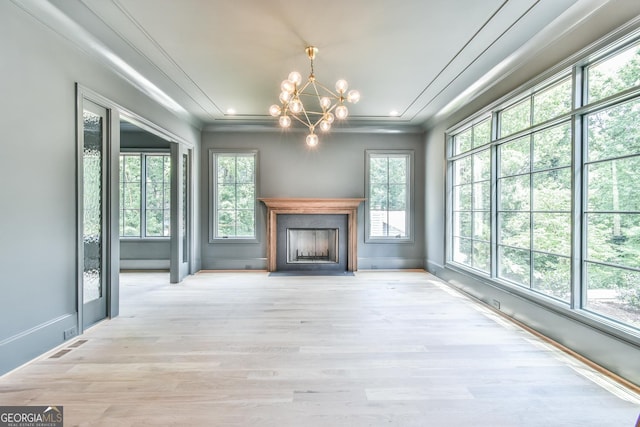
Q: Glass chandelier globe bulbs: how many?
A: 13